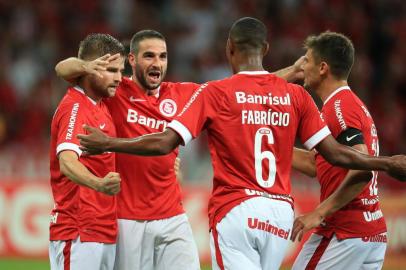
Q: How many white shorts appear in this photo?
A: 4